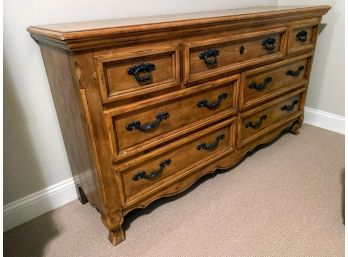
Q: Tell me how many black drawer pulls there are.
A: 12